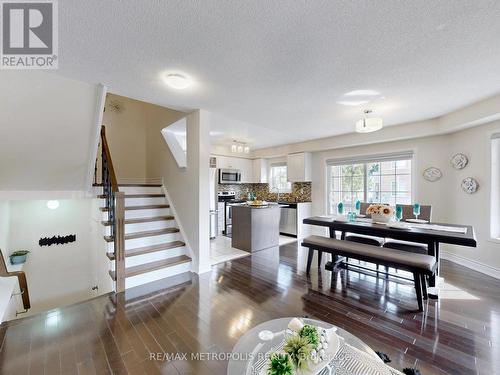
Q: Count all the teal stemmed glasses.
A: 4